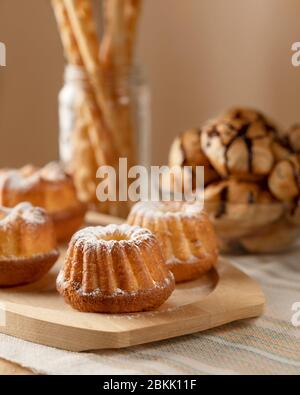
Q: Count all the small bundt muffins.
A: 4